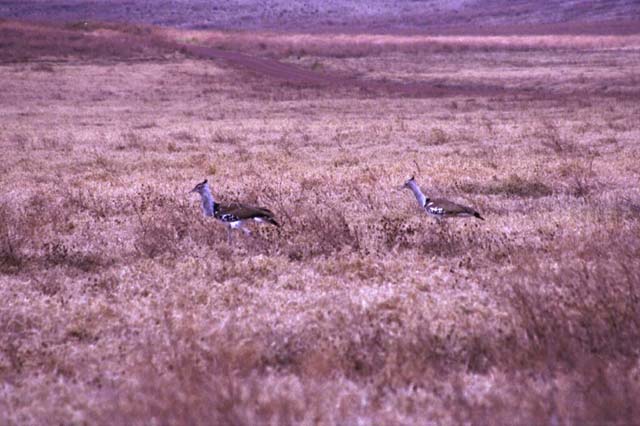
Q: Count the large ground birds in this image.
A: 2